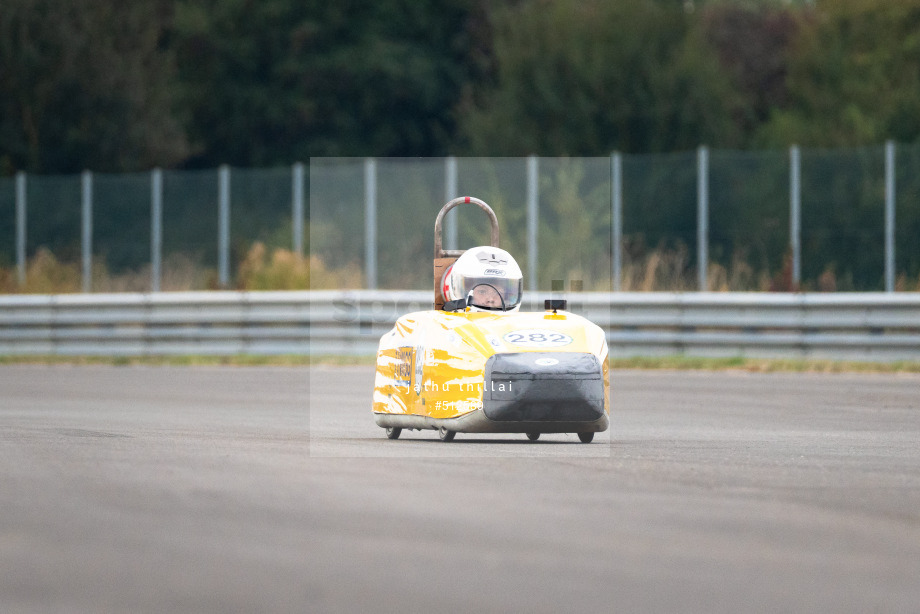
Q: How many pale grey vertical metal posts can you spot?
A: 12